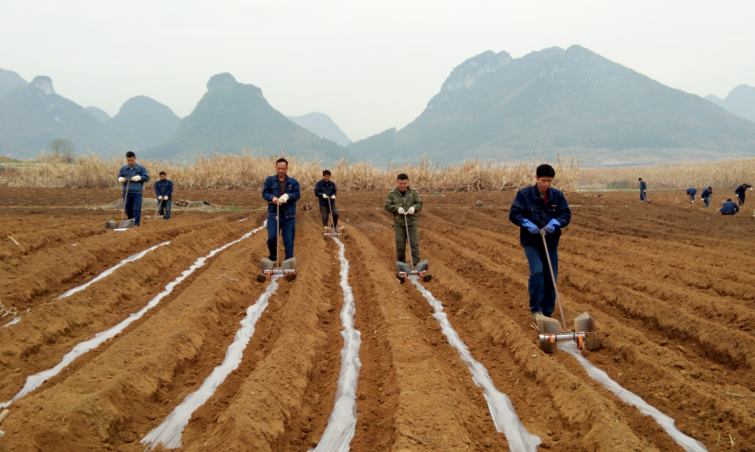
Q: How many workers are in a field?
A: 11